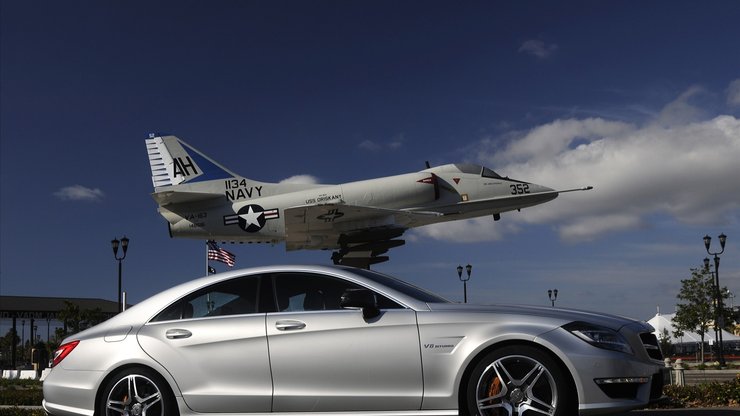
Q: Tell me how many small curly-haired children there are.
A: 0